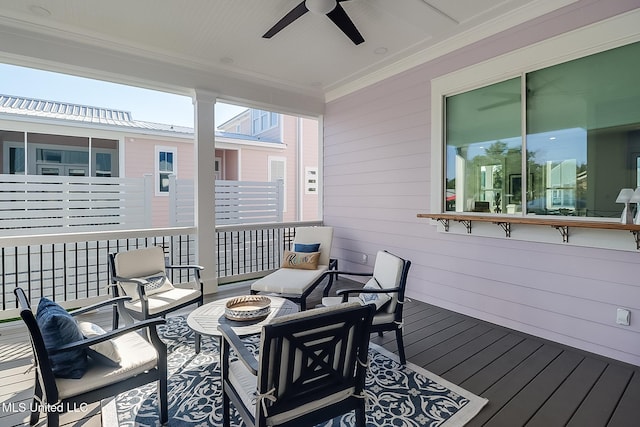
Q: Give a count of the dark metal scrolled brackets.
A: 5